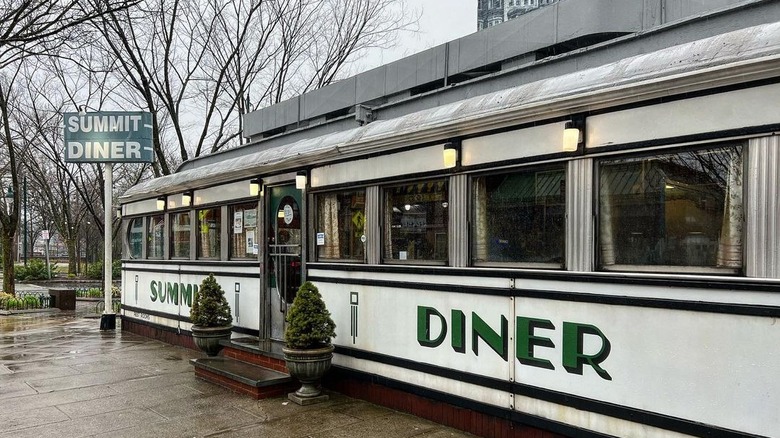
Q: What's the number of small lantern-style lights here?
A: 6